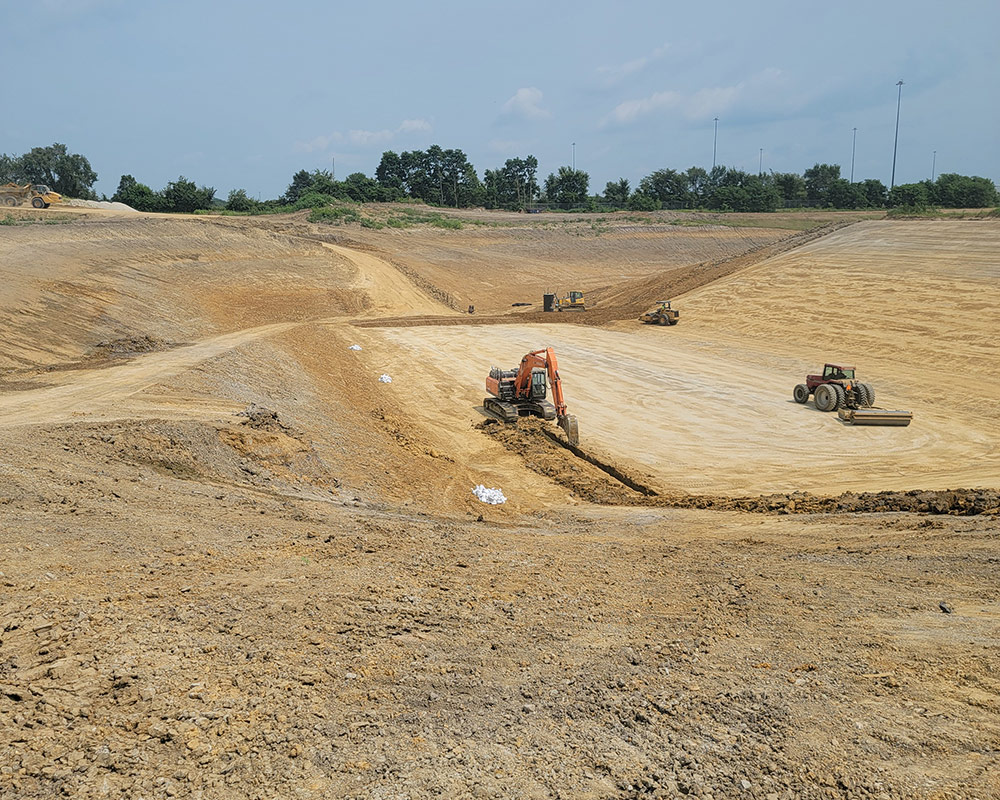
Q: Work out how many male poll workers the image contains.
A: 0